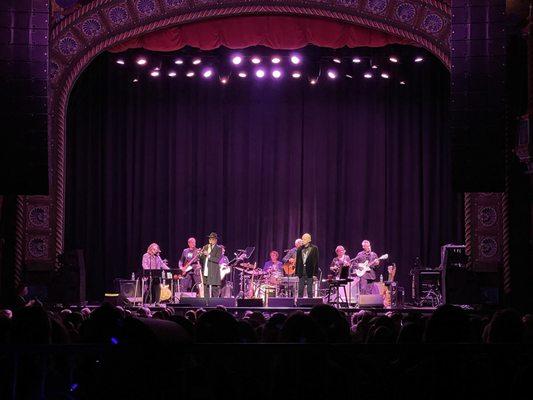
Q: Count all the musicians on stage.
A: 9